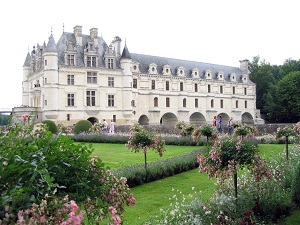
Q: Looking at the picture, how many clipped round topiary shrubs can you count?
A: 2